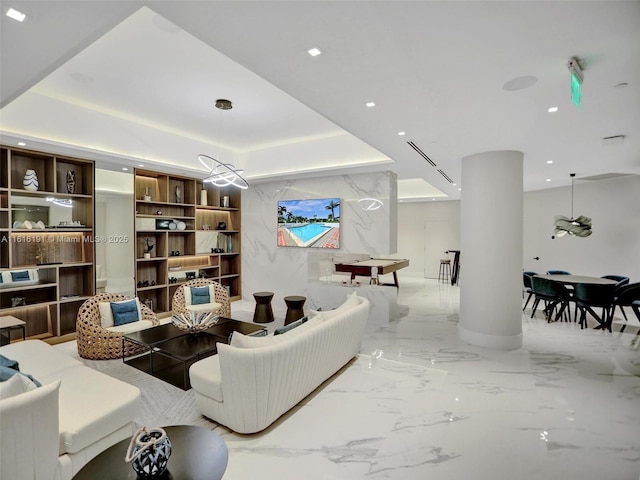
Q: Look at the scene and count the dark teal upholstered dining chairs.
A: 6